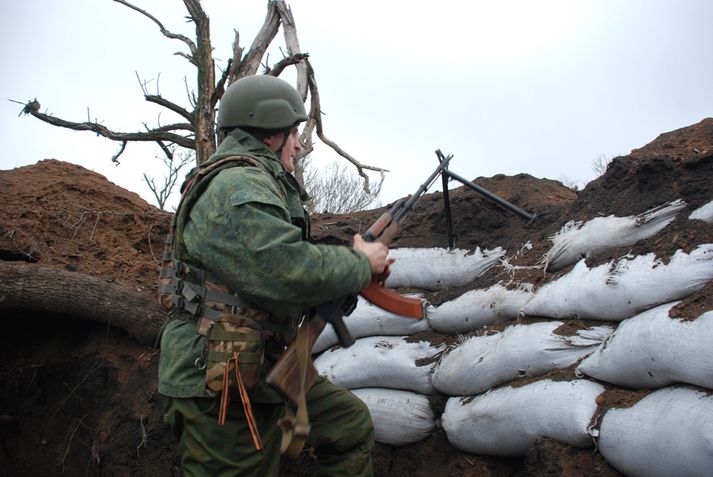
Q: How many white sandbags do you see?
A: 12